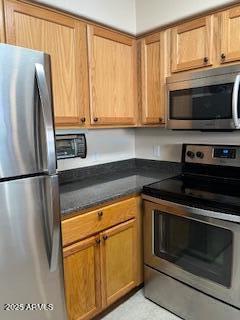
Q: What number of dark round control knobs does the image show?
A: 2